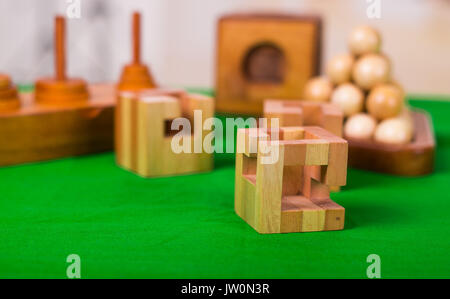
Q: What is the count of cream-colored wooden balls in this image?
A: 8